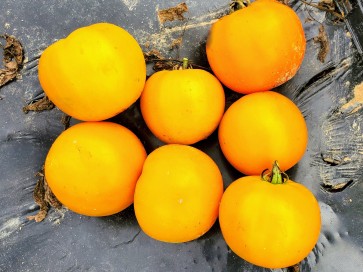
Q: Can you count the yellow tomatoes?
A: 7